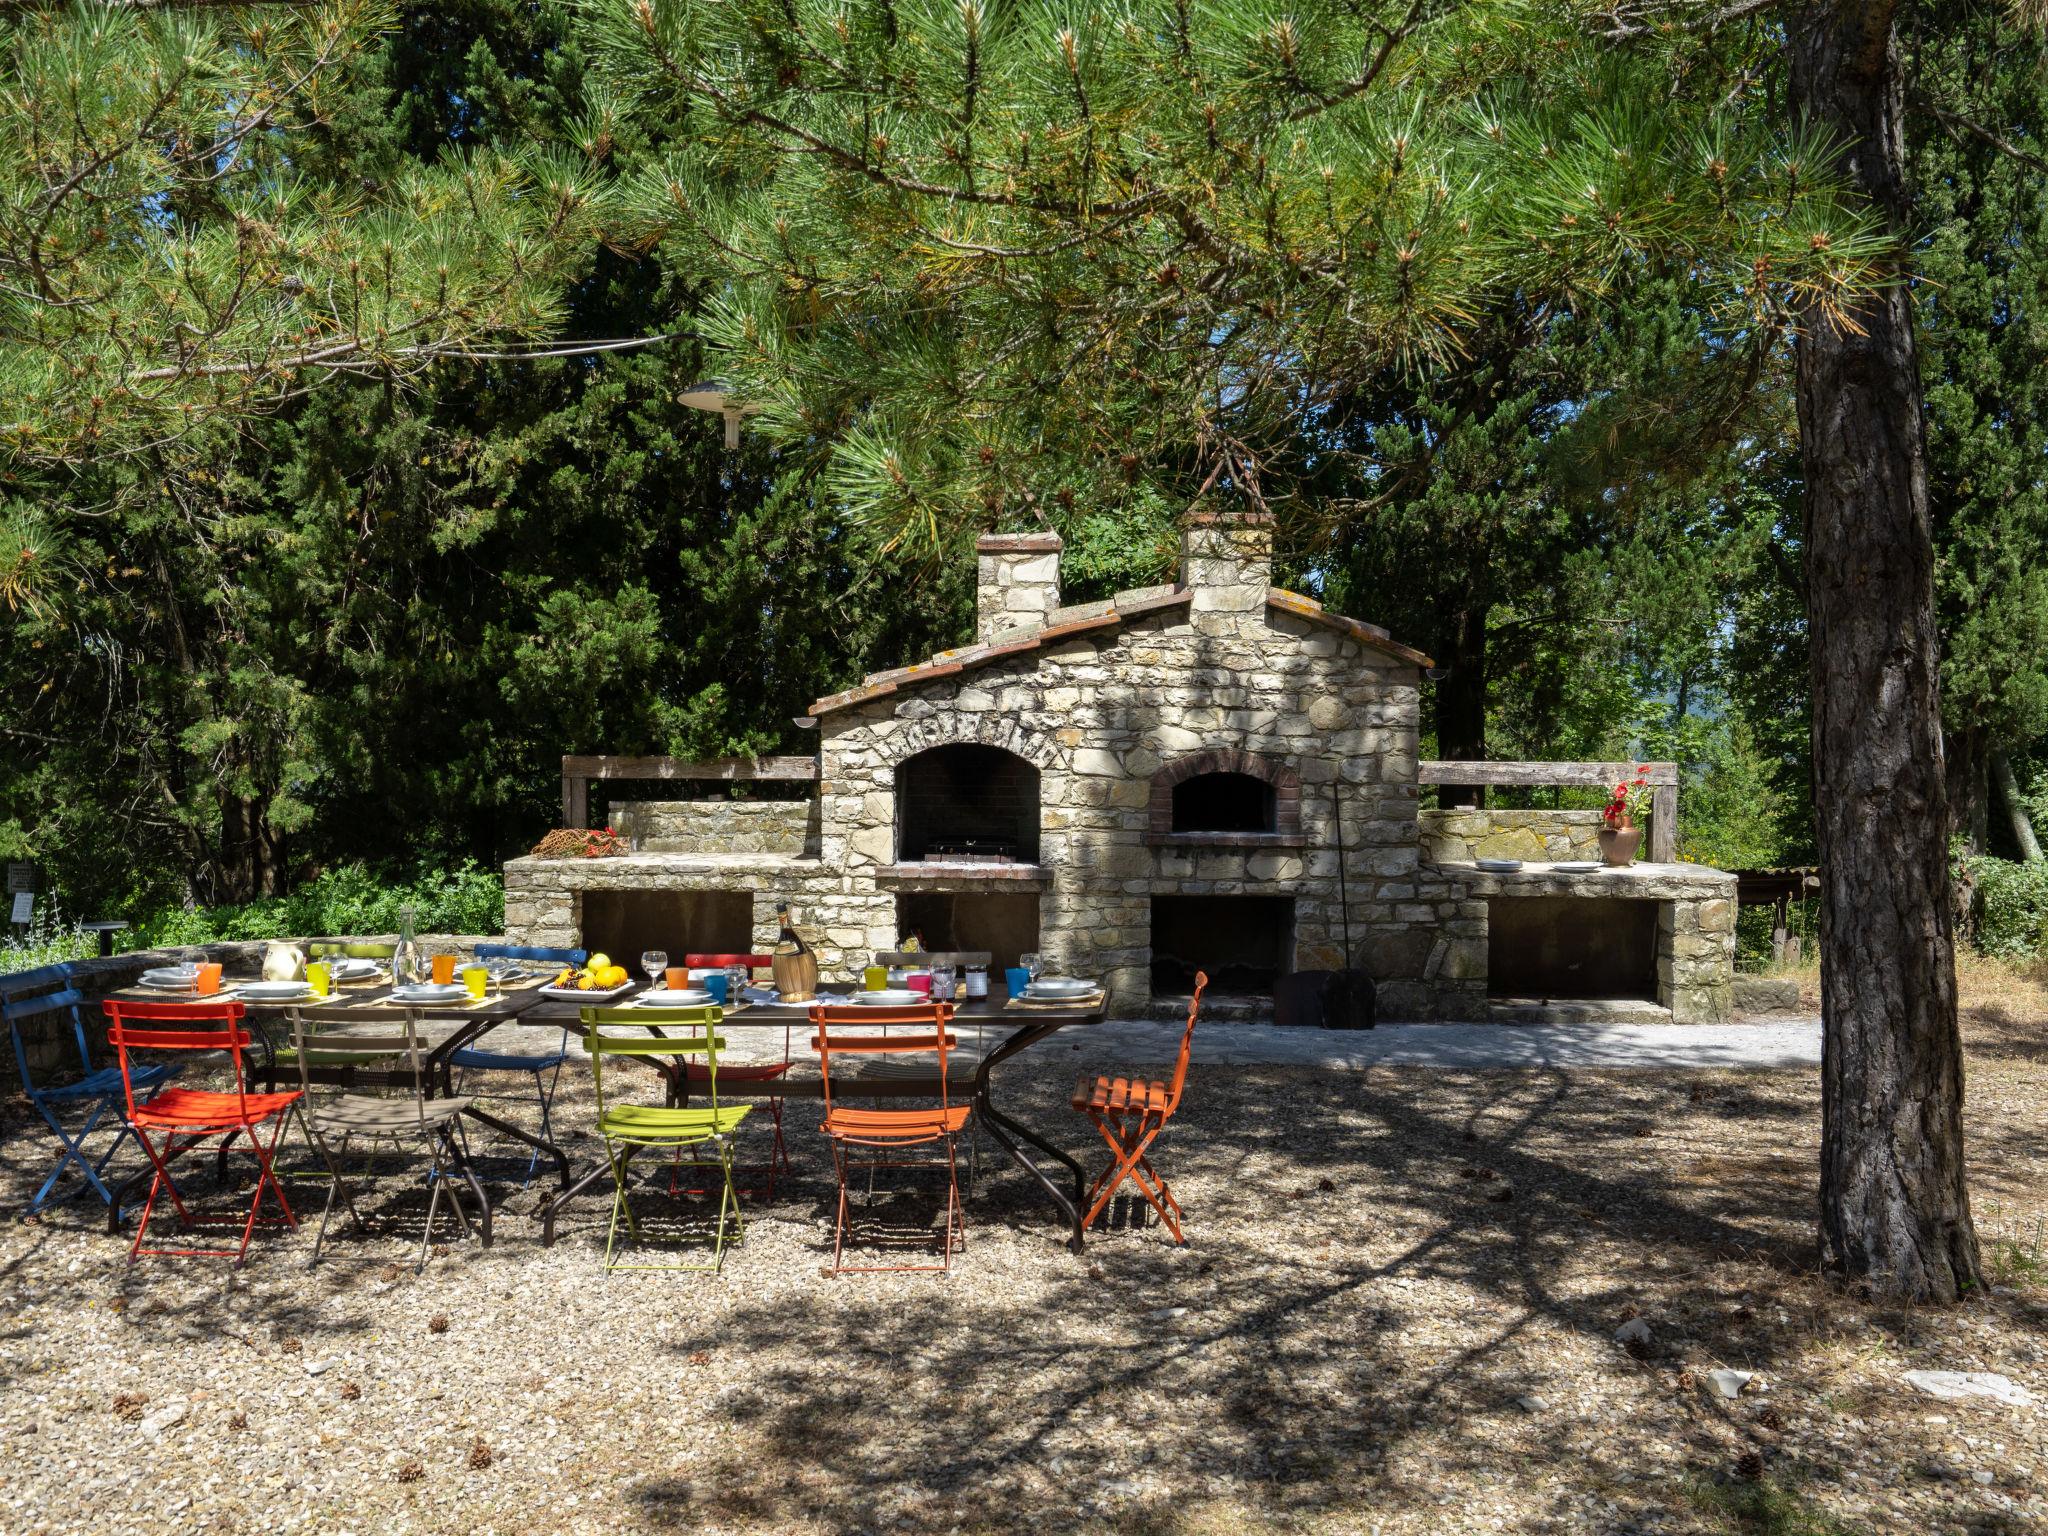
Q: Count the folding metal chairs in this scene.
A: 10